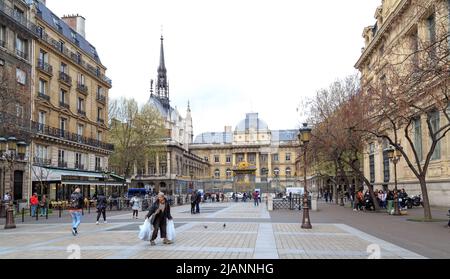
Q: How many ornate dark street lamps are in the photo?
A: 3